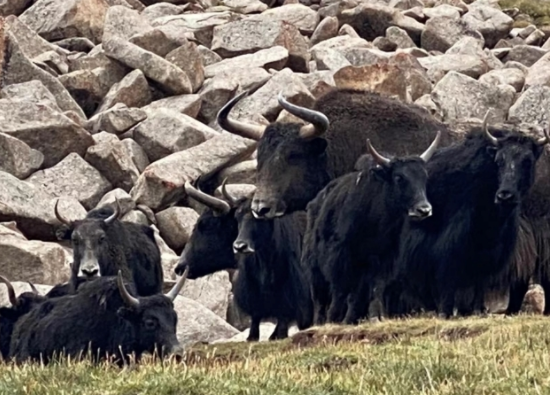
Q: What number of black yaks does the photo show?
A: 8